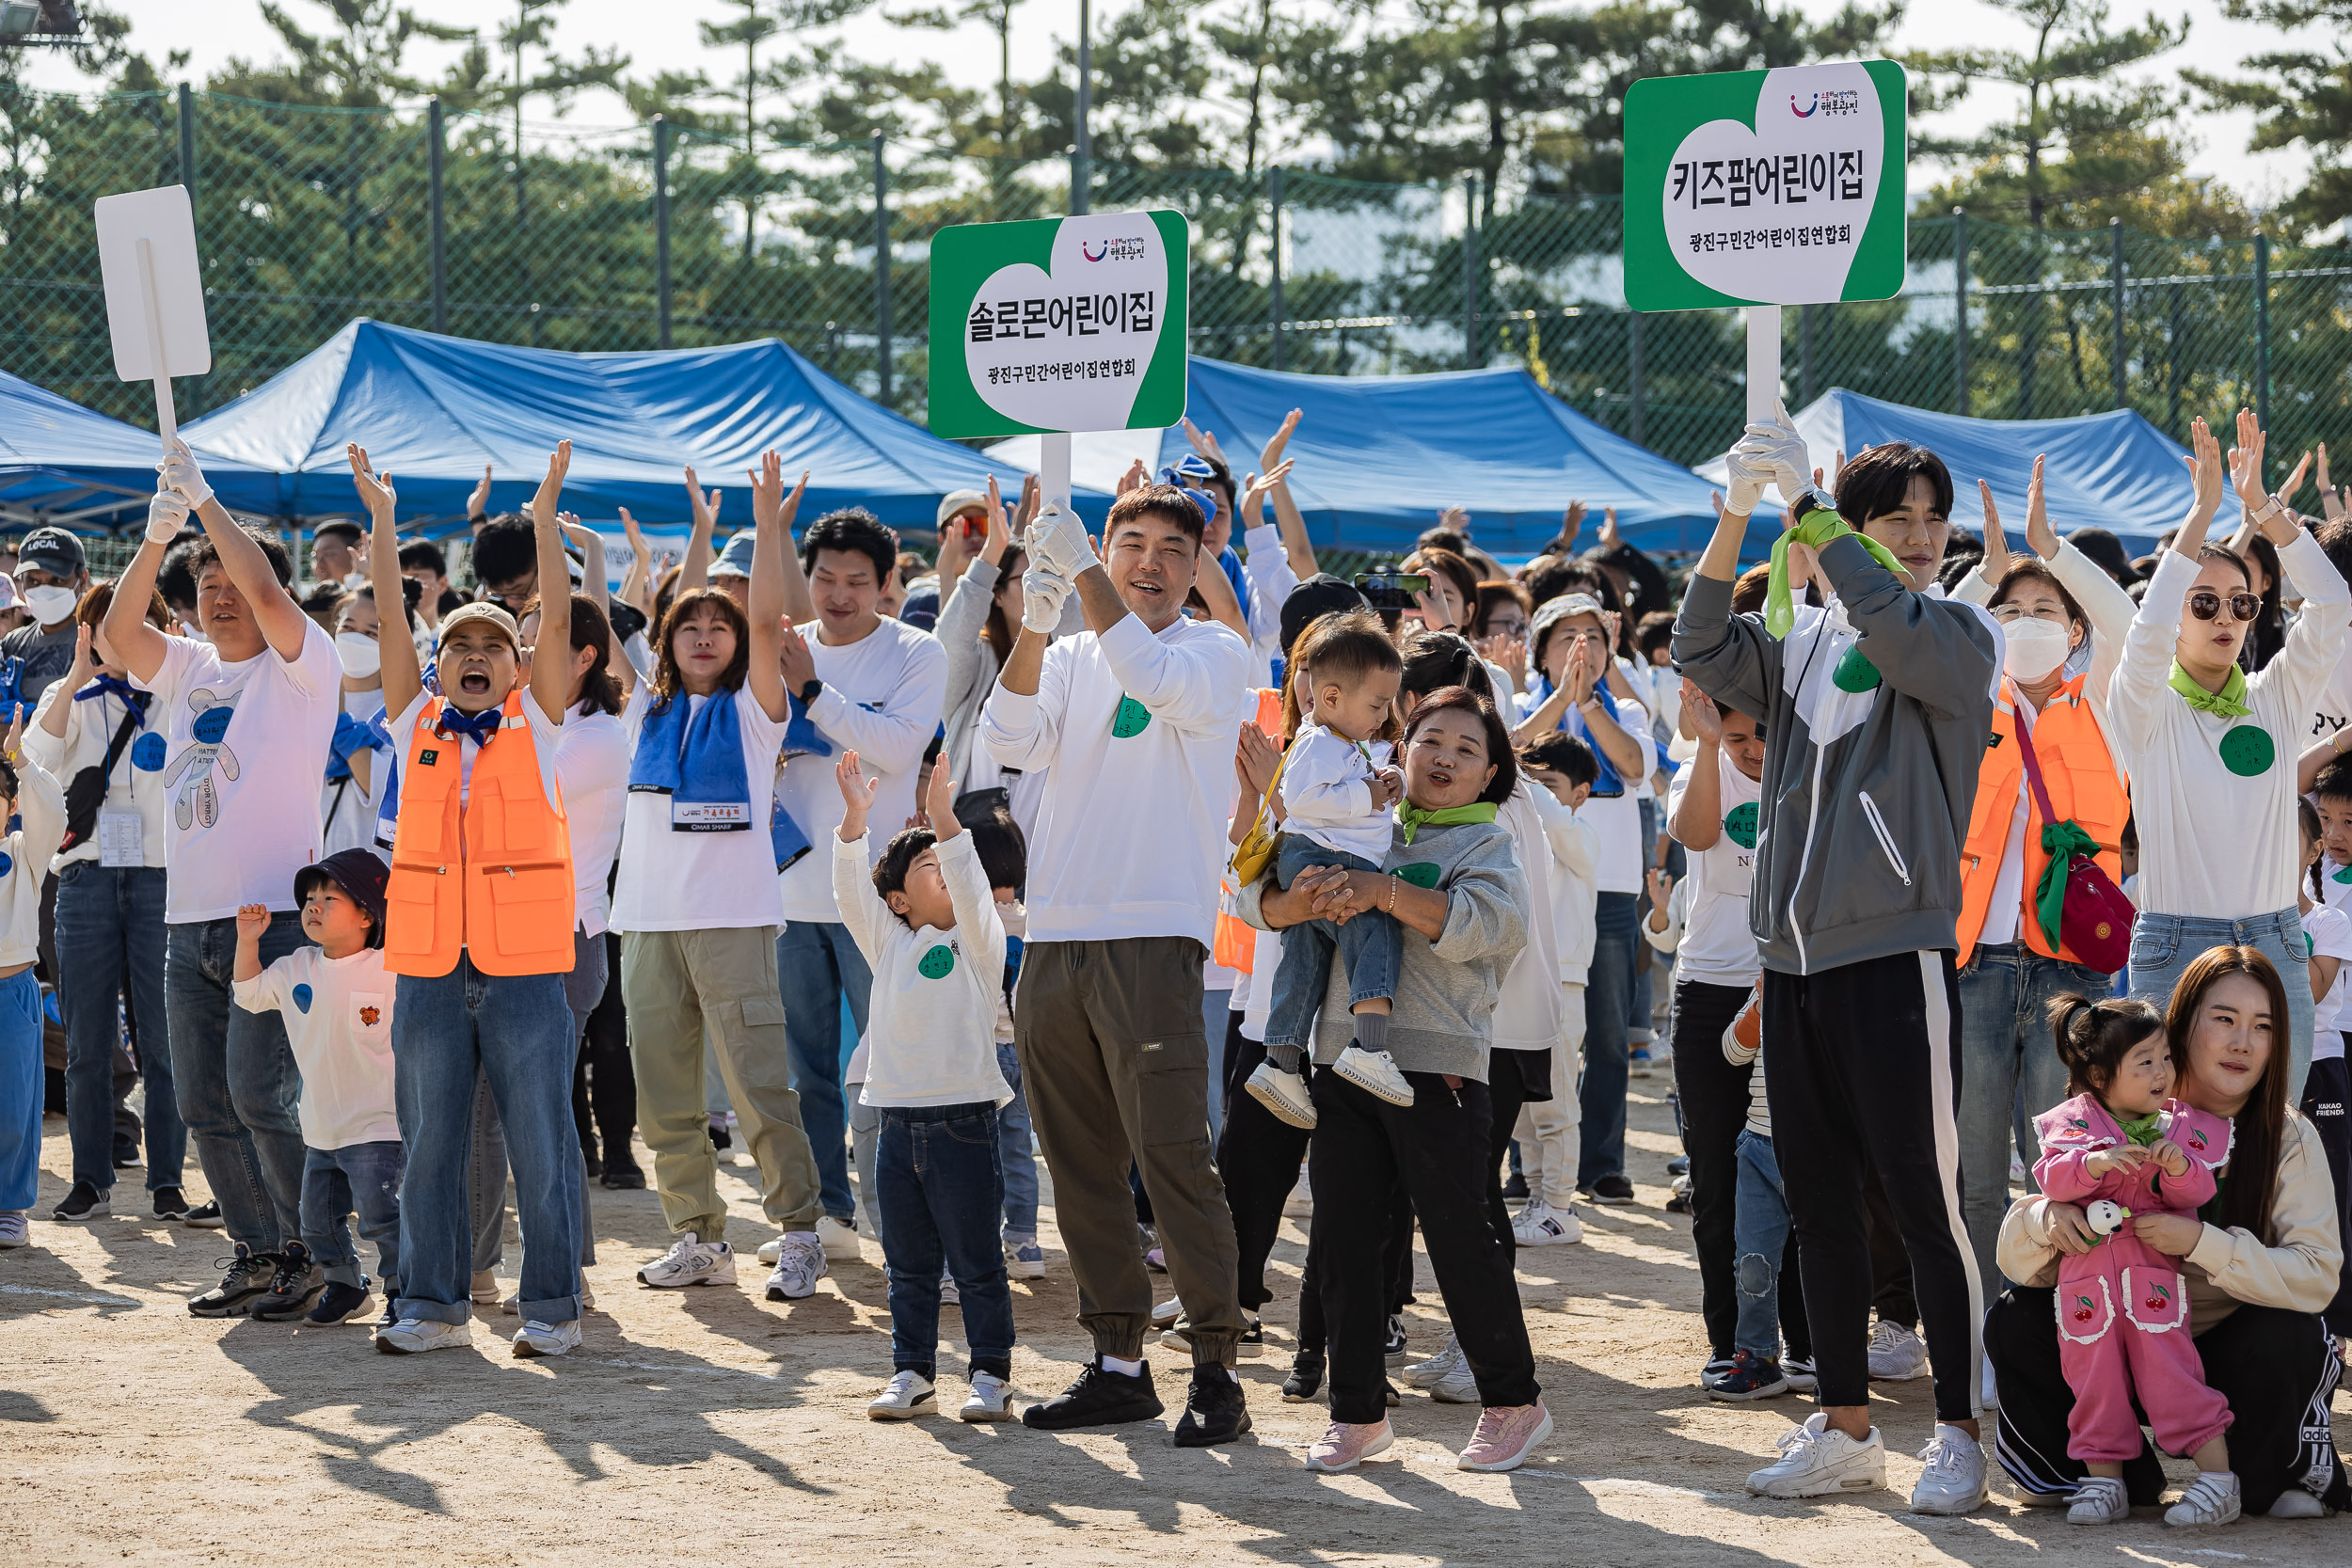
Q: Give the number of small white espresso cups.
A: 0